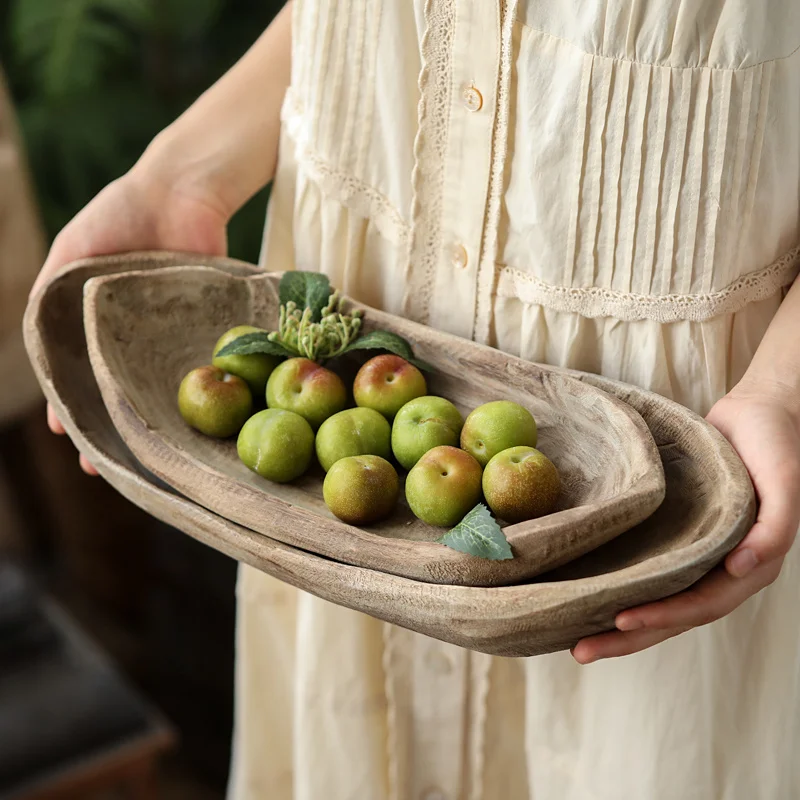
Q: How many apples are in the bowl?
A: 11